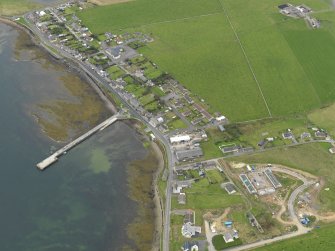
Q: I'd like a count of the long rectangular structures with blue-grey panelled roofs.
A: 2